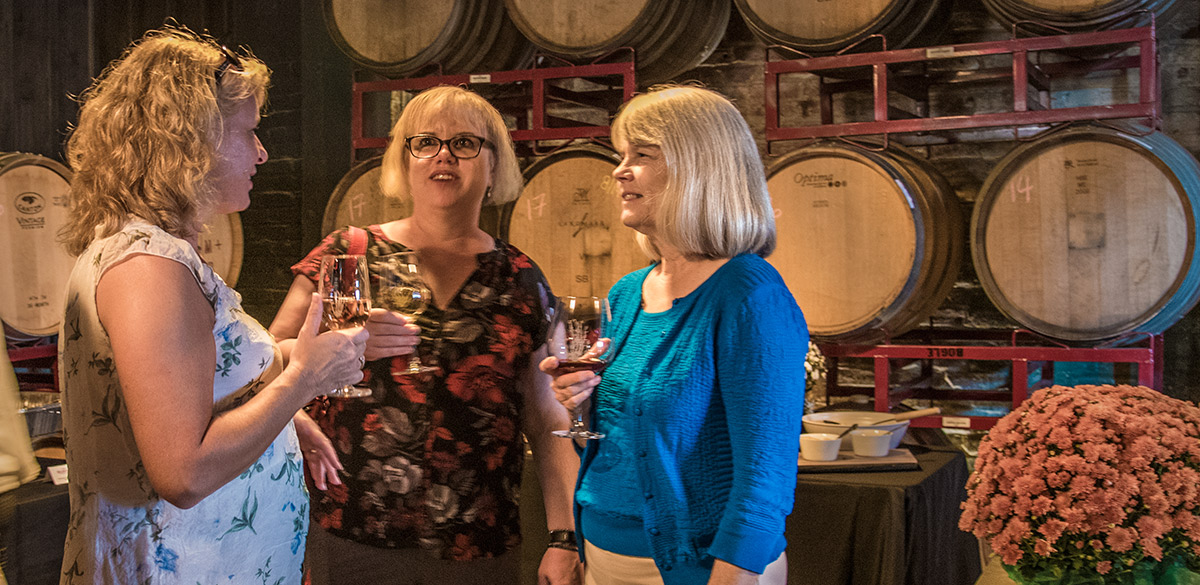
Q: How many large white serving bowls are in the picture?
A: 1